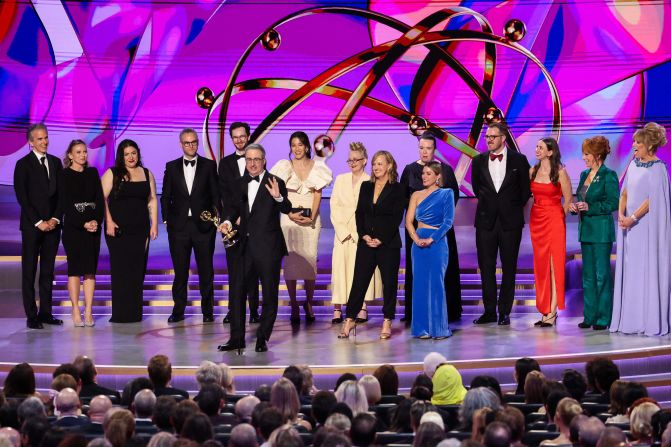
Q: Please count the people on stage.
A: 15